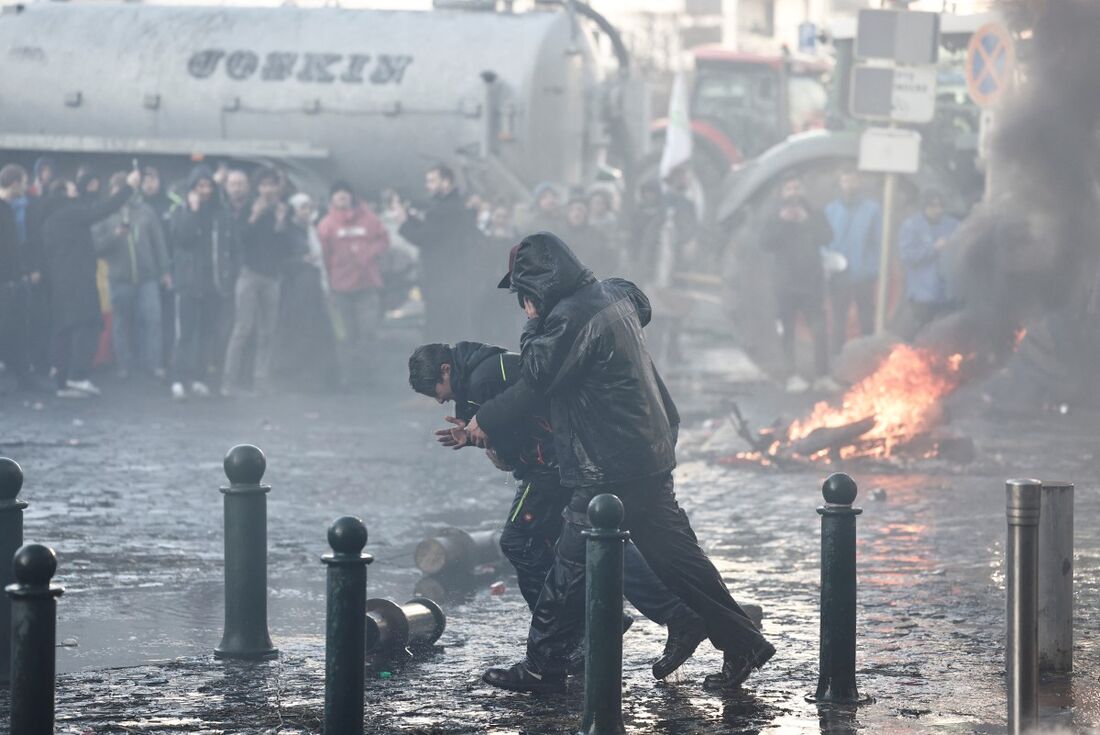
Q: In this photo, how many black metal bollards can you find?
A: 6